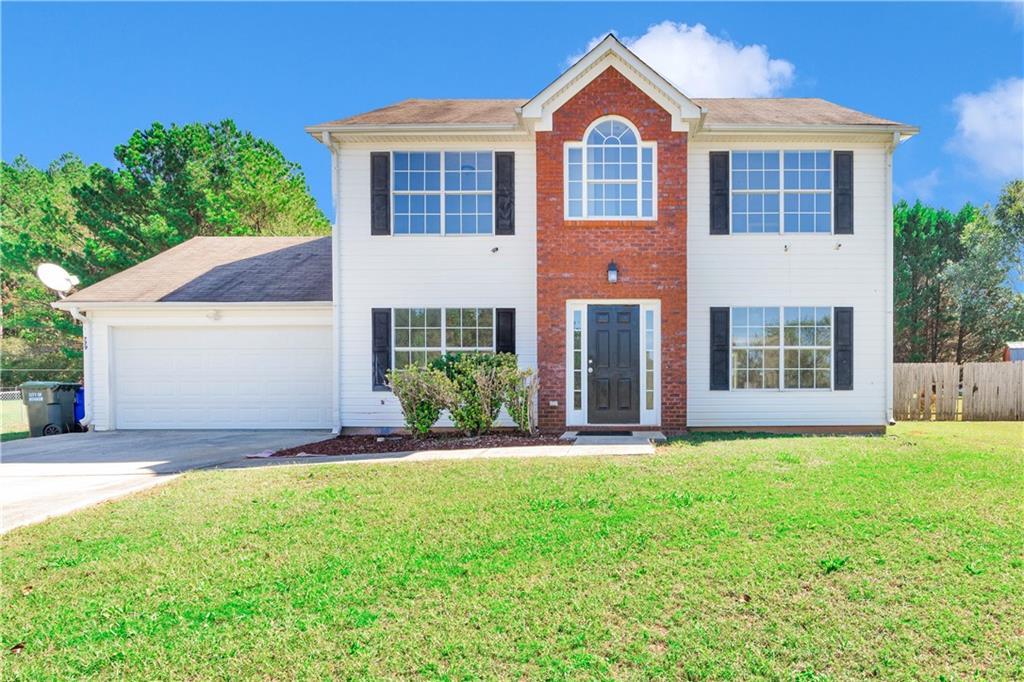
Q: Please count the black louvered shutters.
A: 8